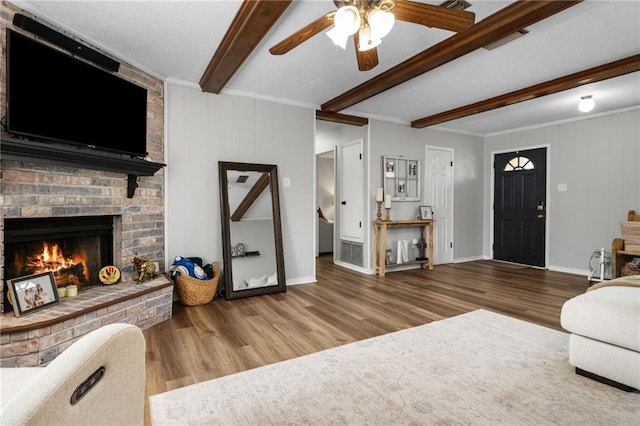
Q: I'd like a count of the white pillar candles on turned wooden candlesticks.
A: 2